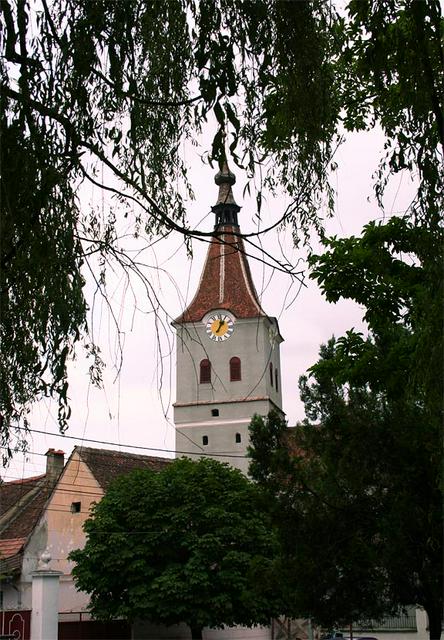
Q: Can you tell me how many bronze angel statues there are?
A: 0